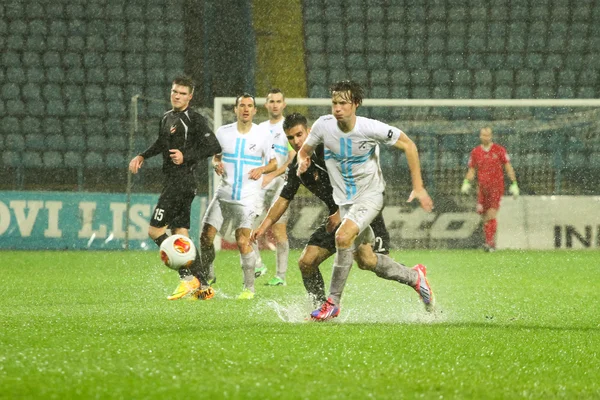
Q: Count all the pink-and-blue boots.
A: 2